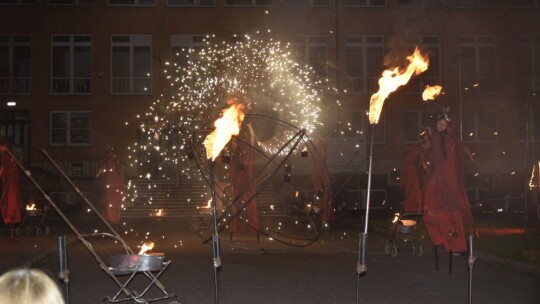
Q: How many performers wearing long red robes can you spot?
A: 6